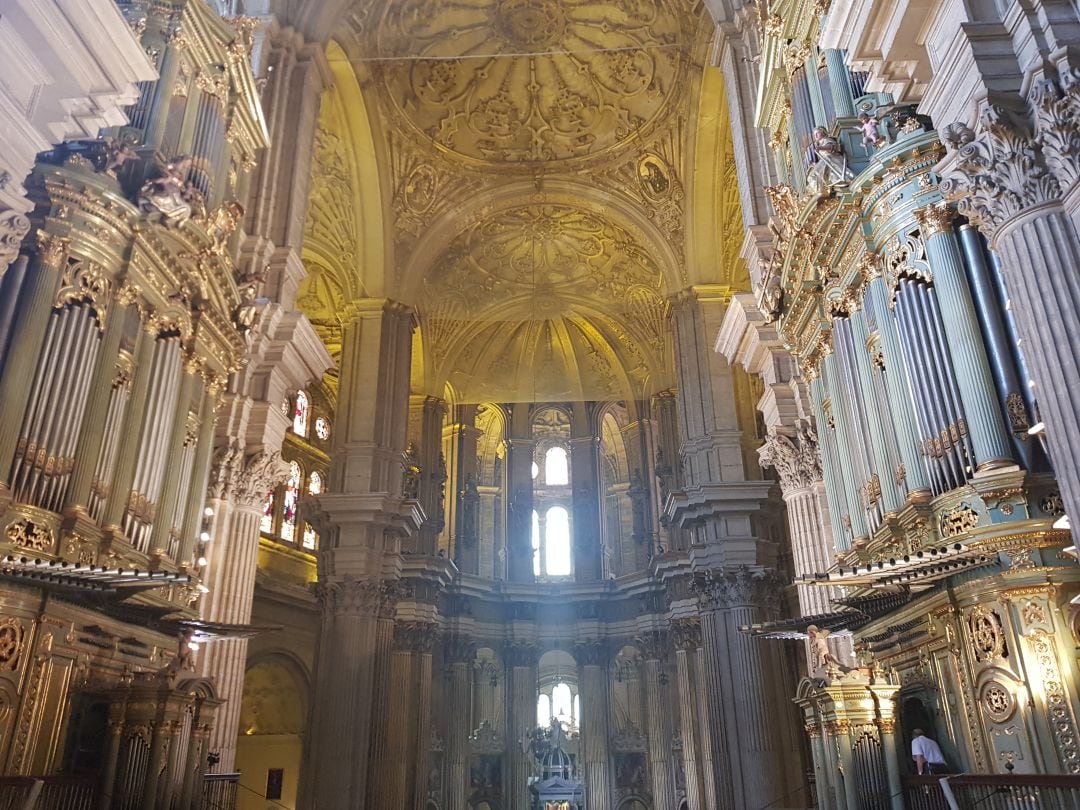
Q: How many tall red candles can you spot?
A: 0